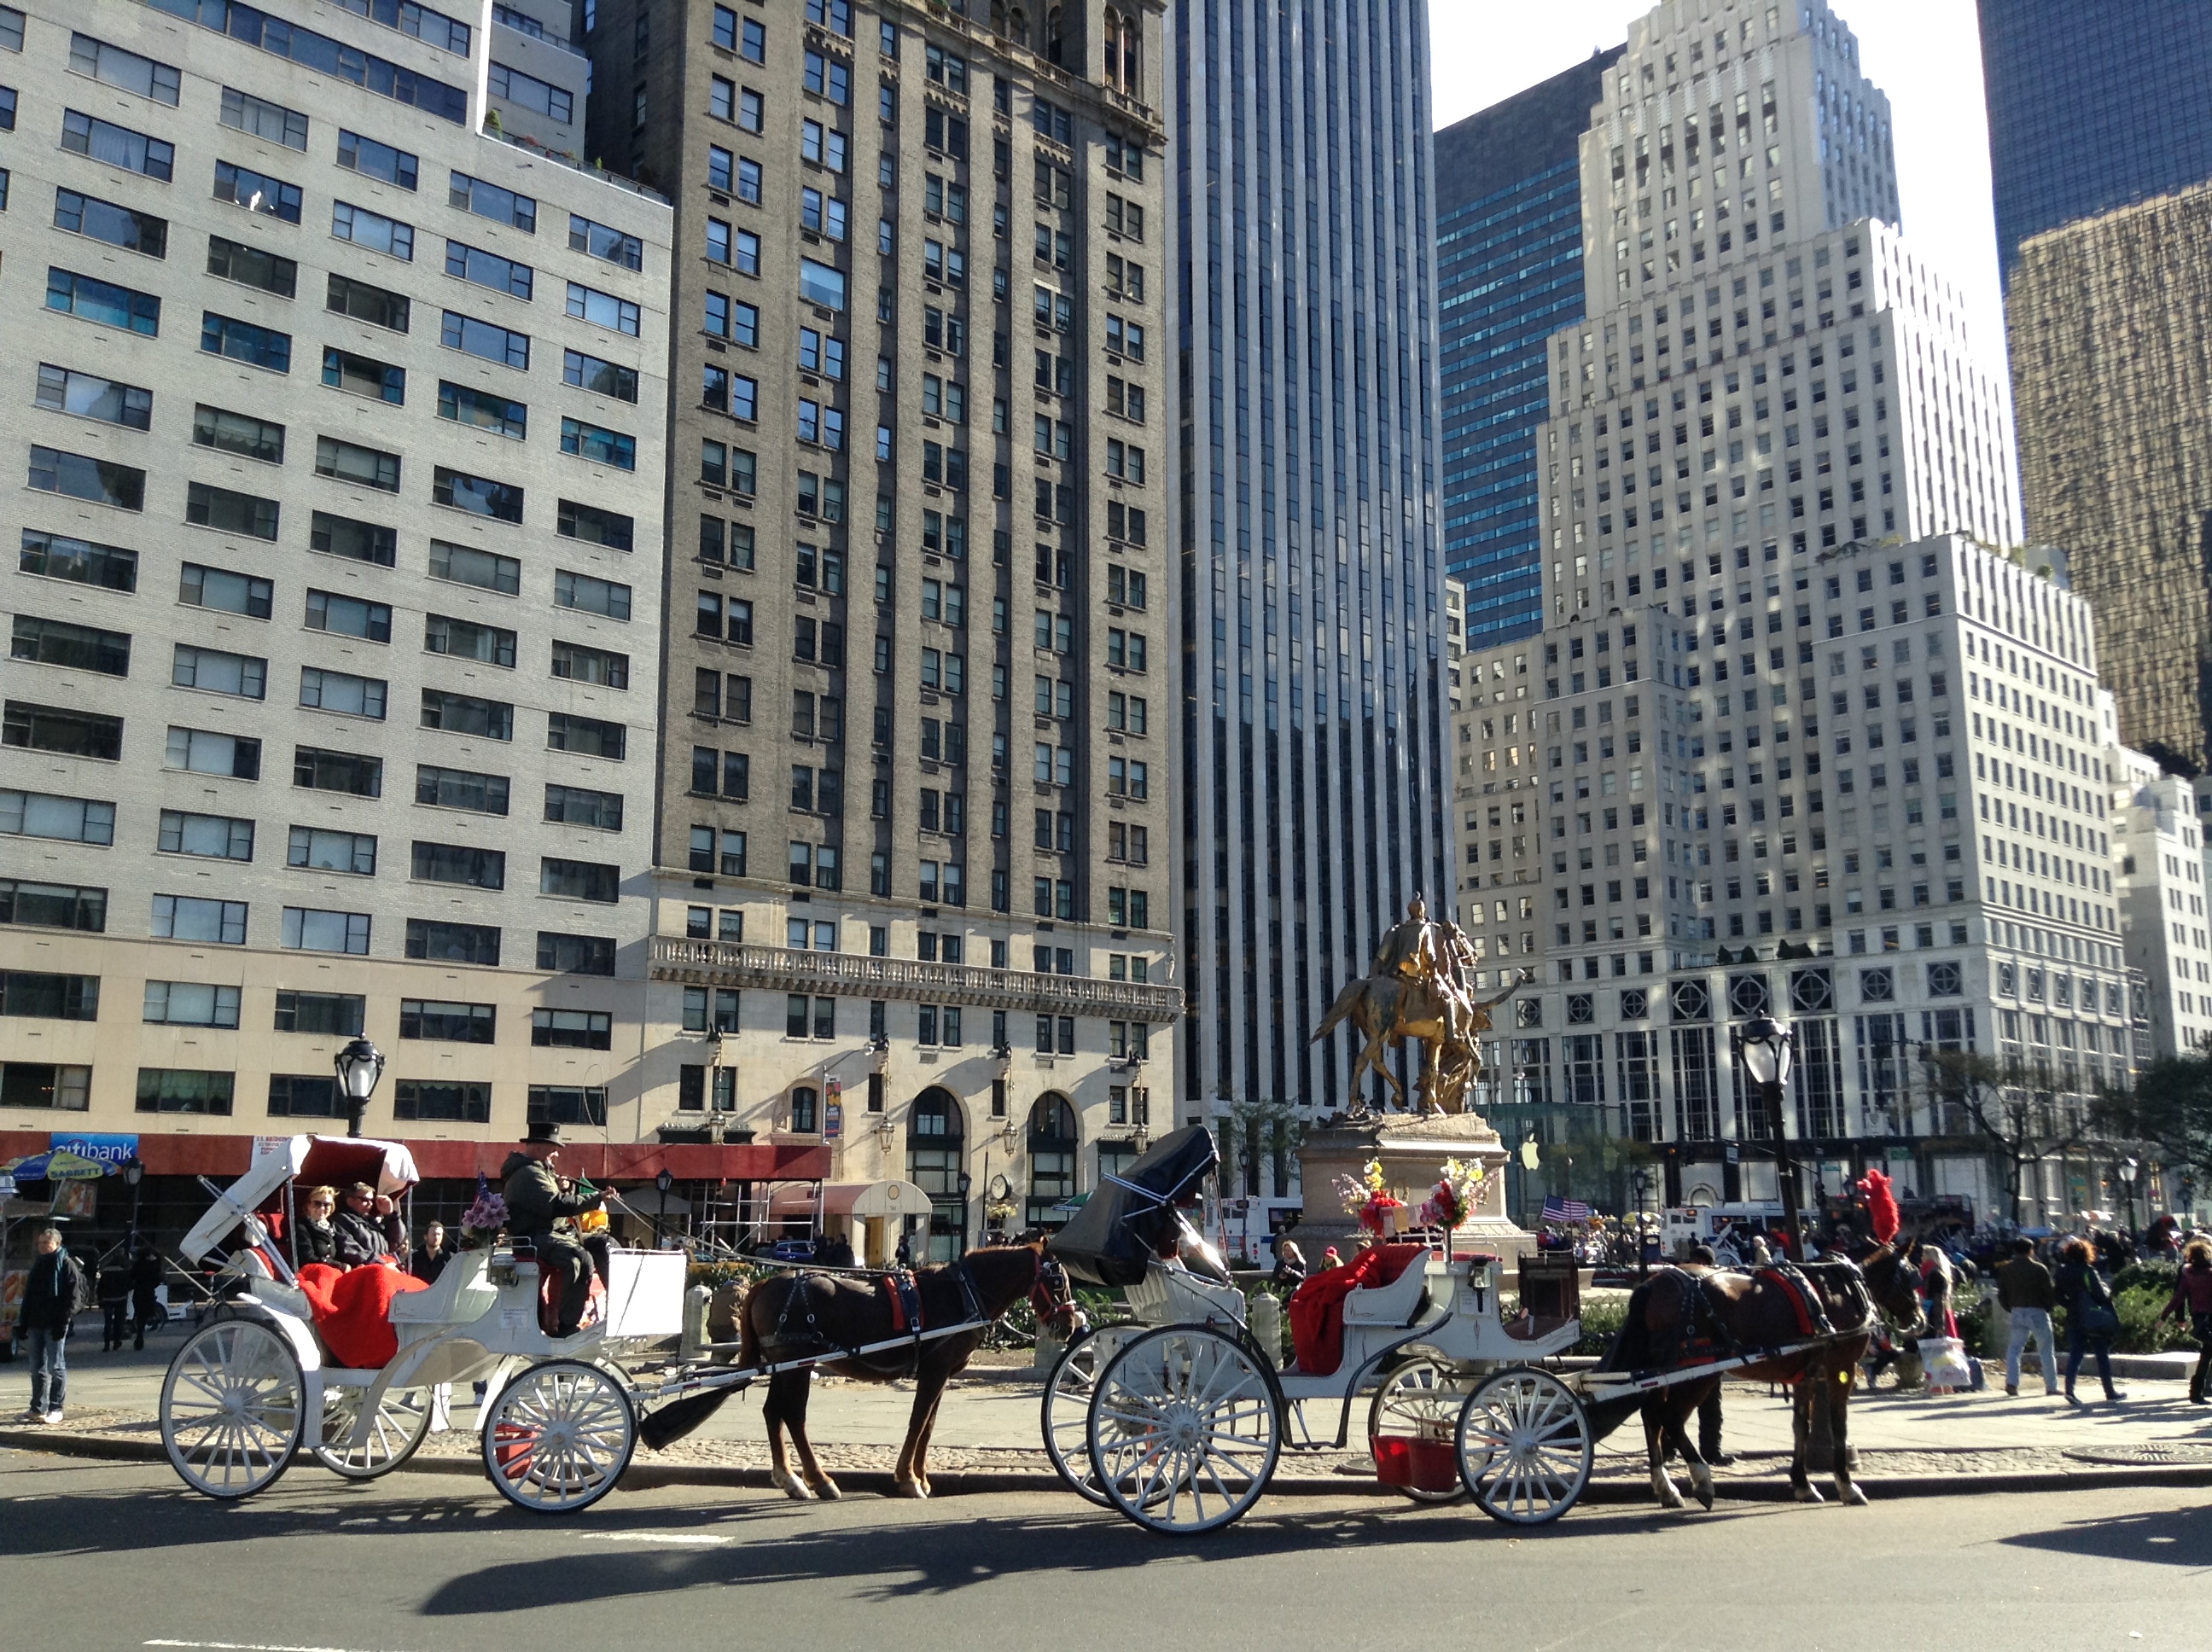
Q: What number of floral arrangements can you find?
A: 3